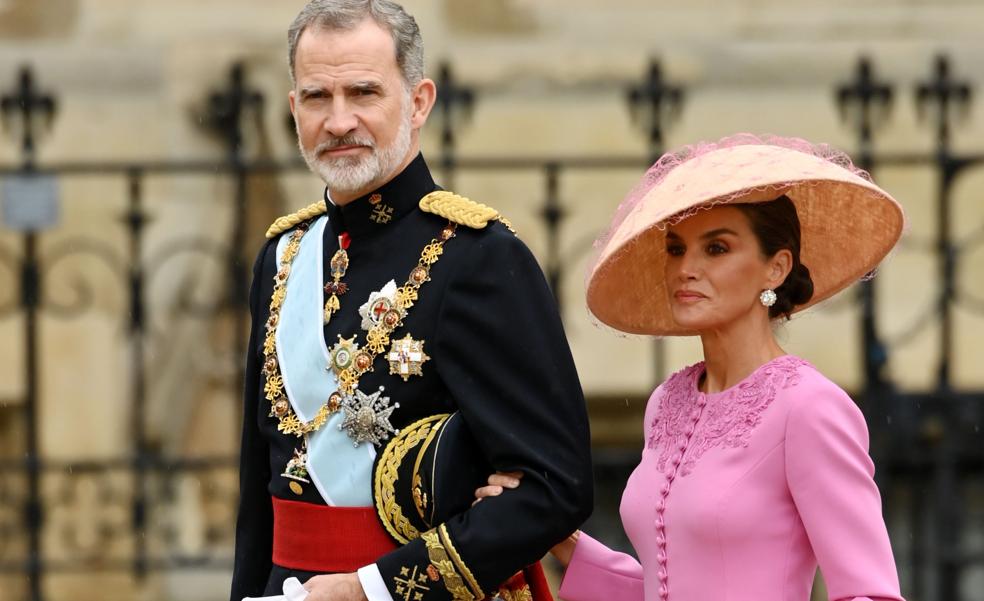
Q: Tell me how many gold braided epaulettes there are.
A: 2